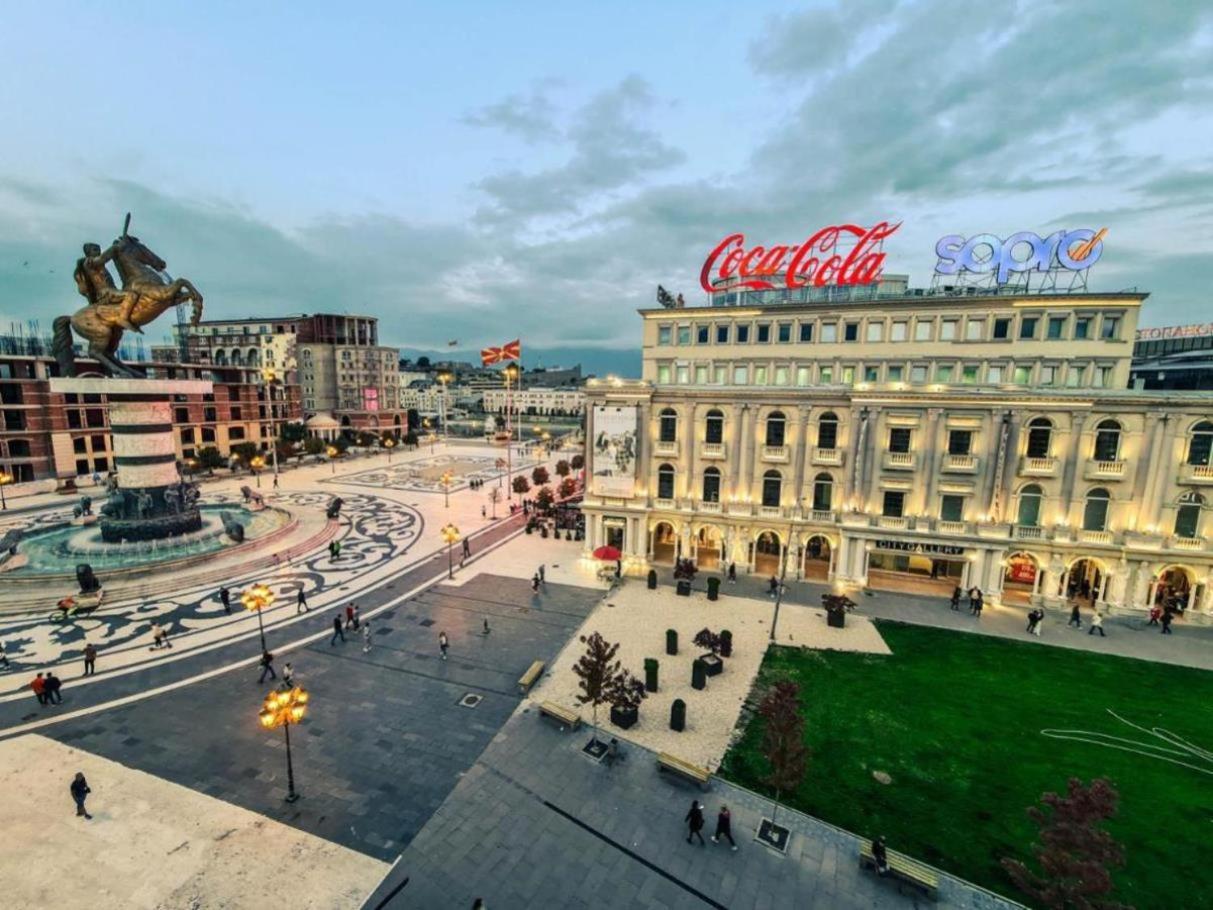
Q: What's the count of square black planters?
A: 4